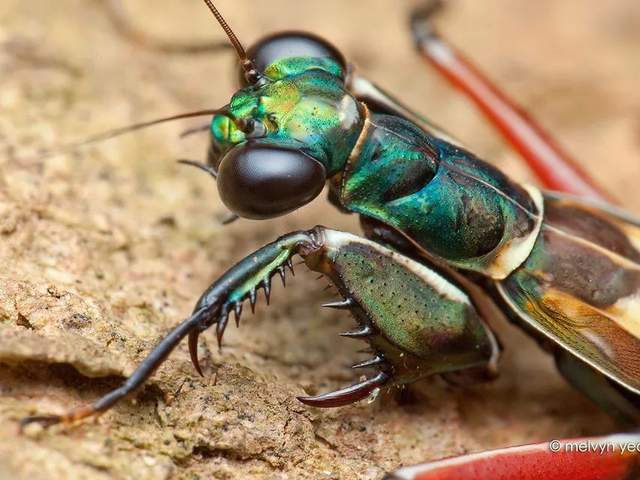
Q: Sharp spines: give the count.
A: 11